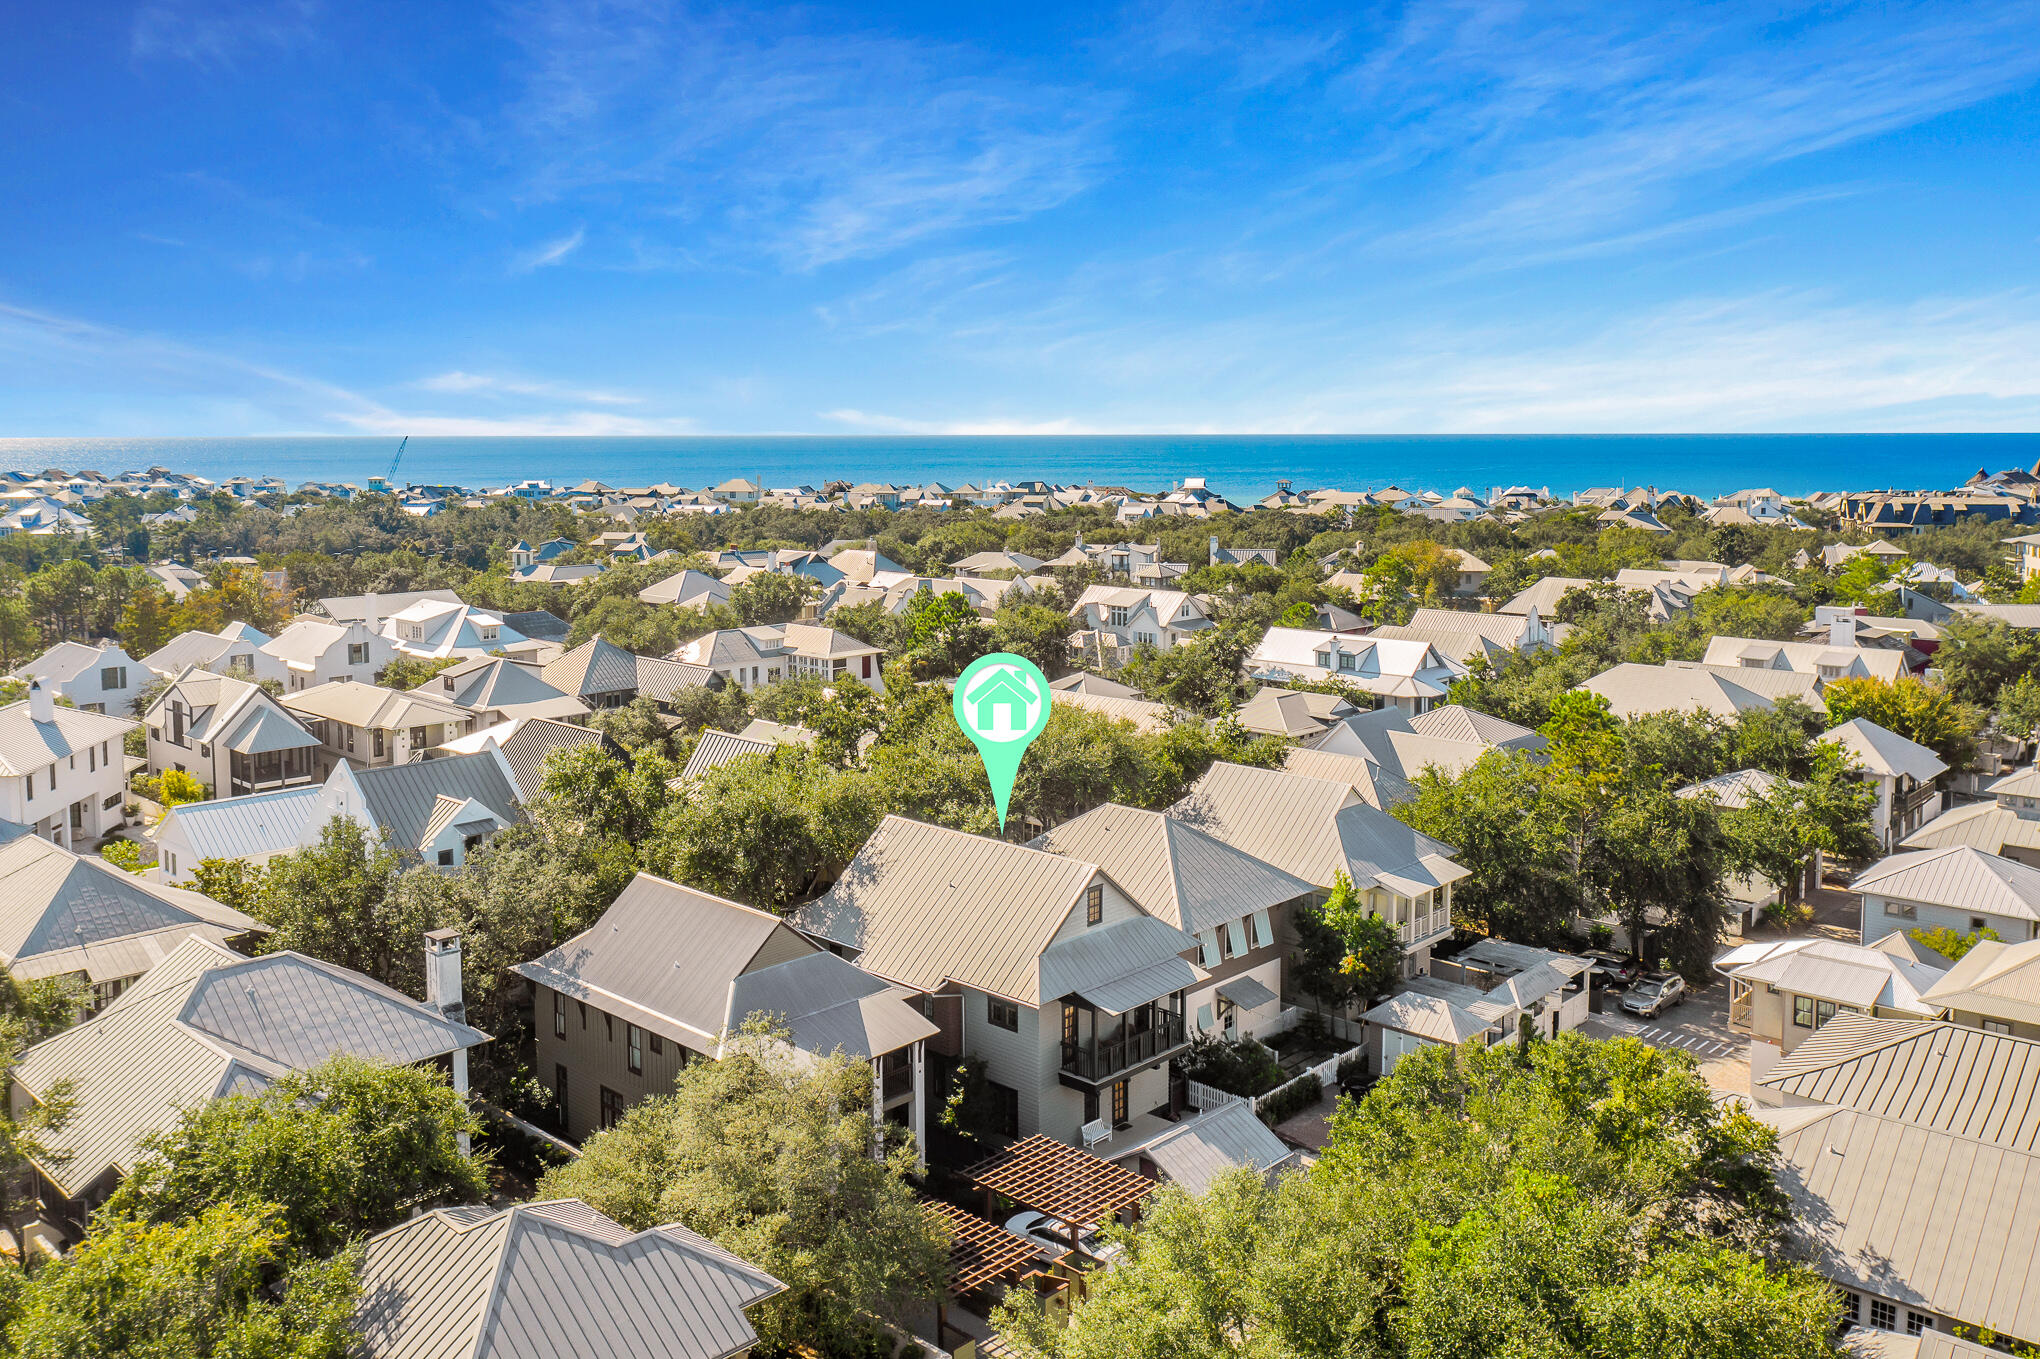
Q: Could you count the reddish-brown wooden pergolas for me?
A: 2